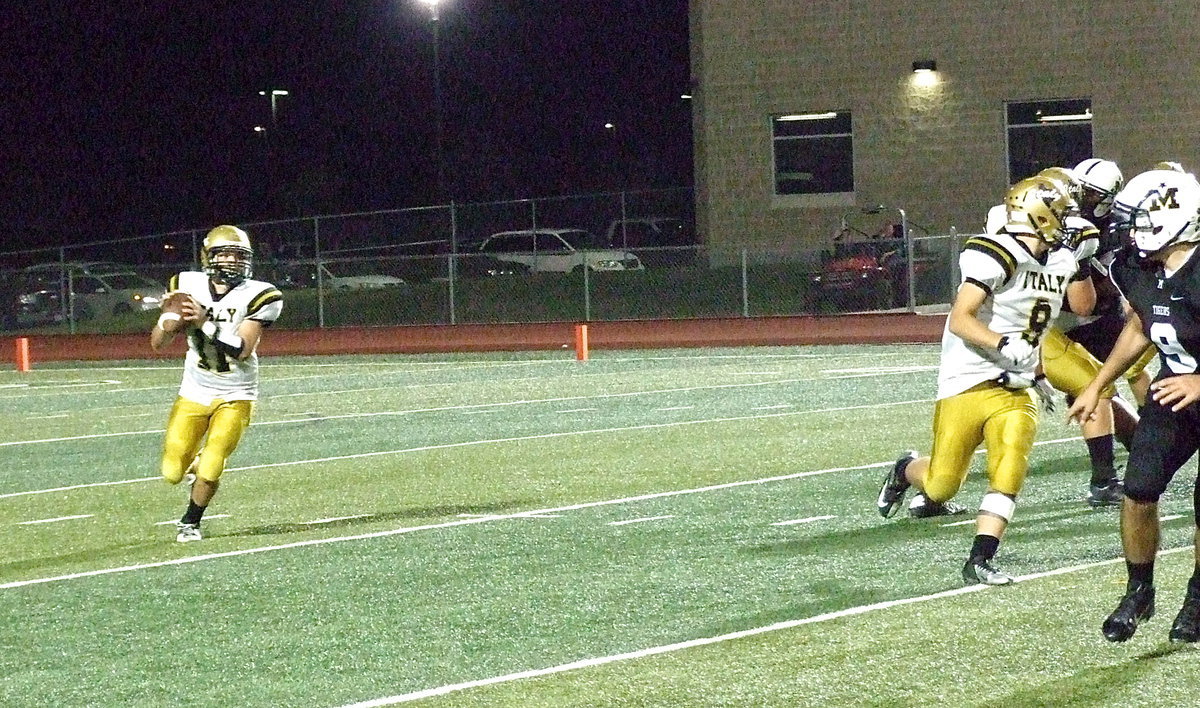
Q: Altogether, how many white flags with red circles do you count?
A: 0